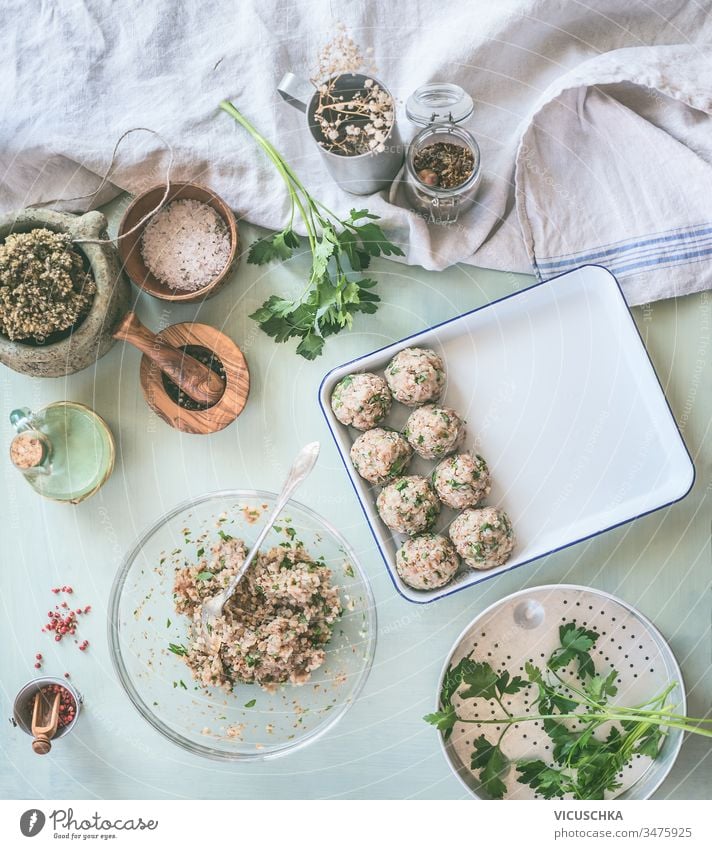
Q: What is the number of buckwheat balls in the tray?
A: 8